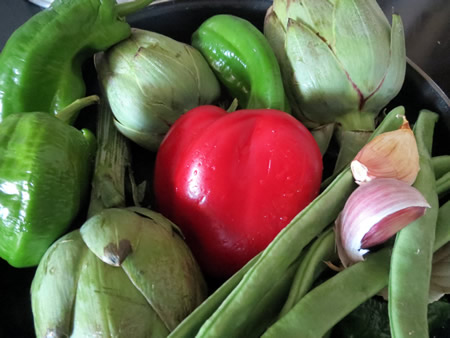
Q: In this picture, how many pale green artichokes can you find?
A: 3